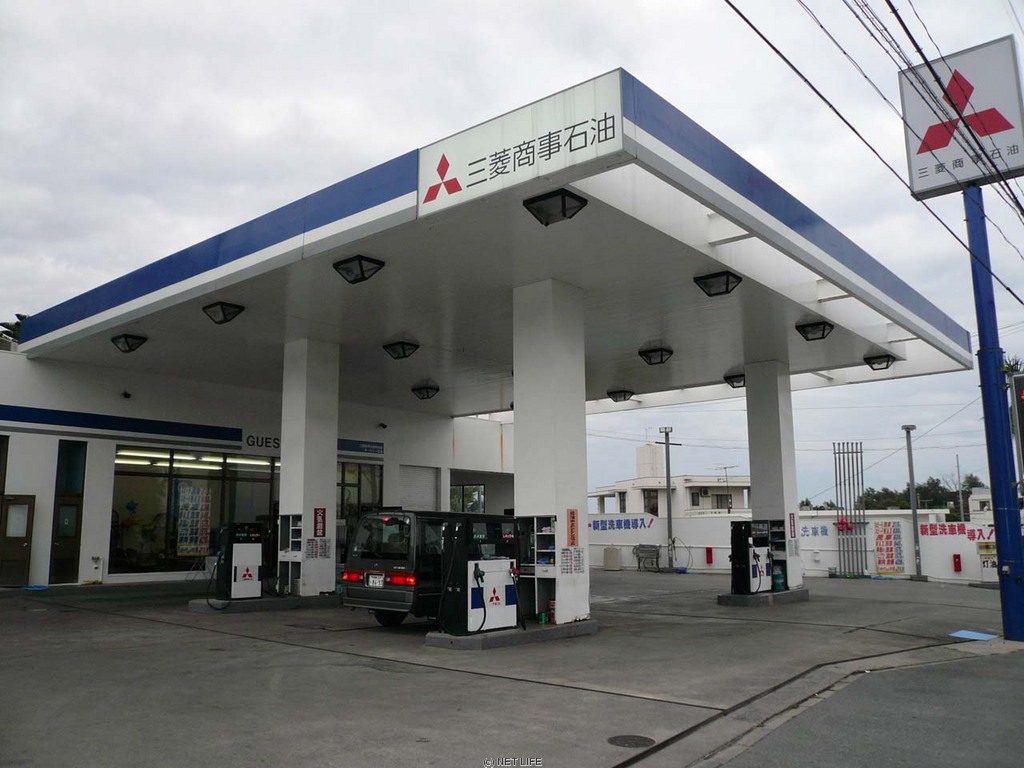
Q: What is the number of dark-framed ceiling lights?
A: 12